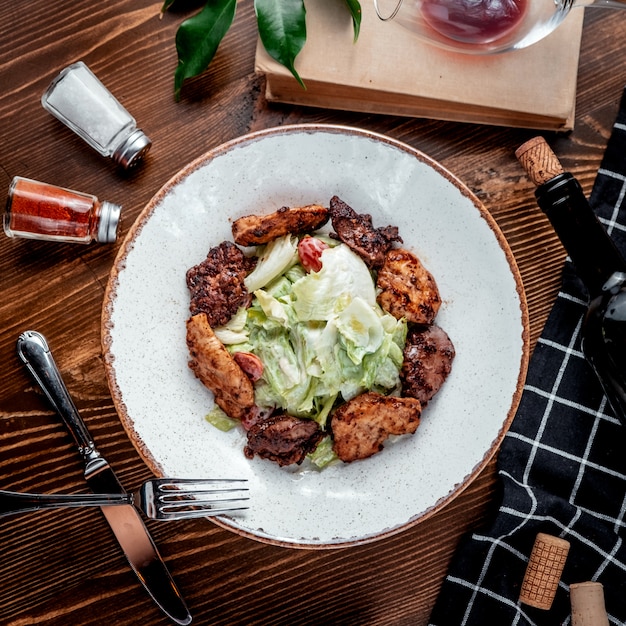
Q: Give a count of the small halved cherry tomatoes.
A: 2